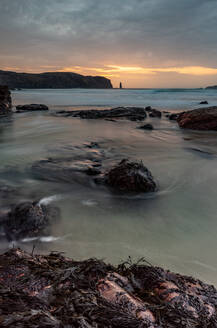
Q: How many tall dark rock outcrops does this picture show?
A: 1